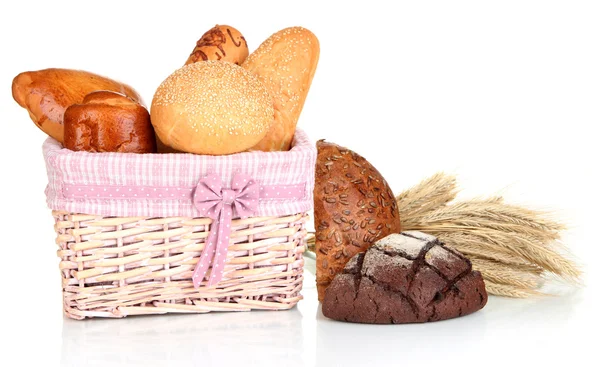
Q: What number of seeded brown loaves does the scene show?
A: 1